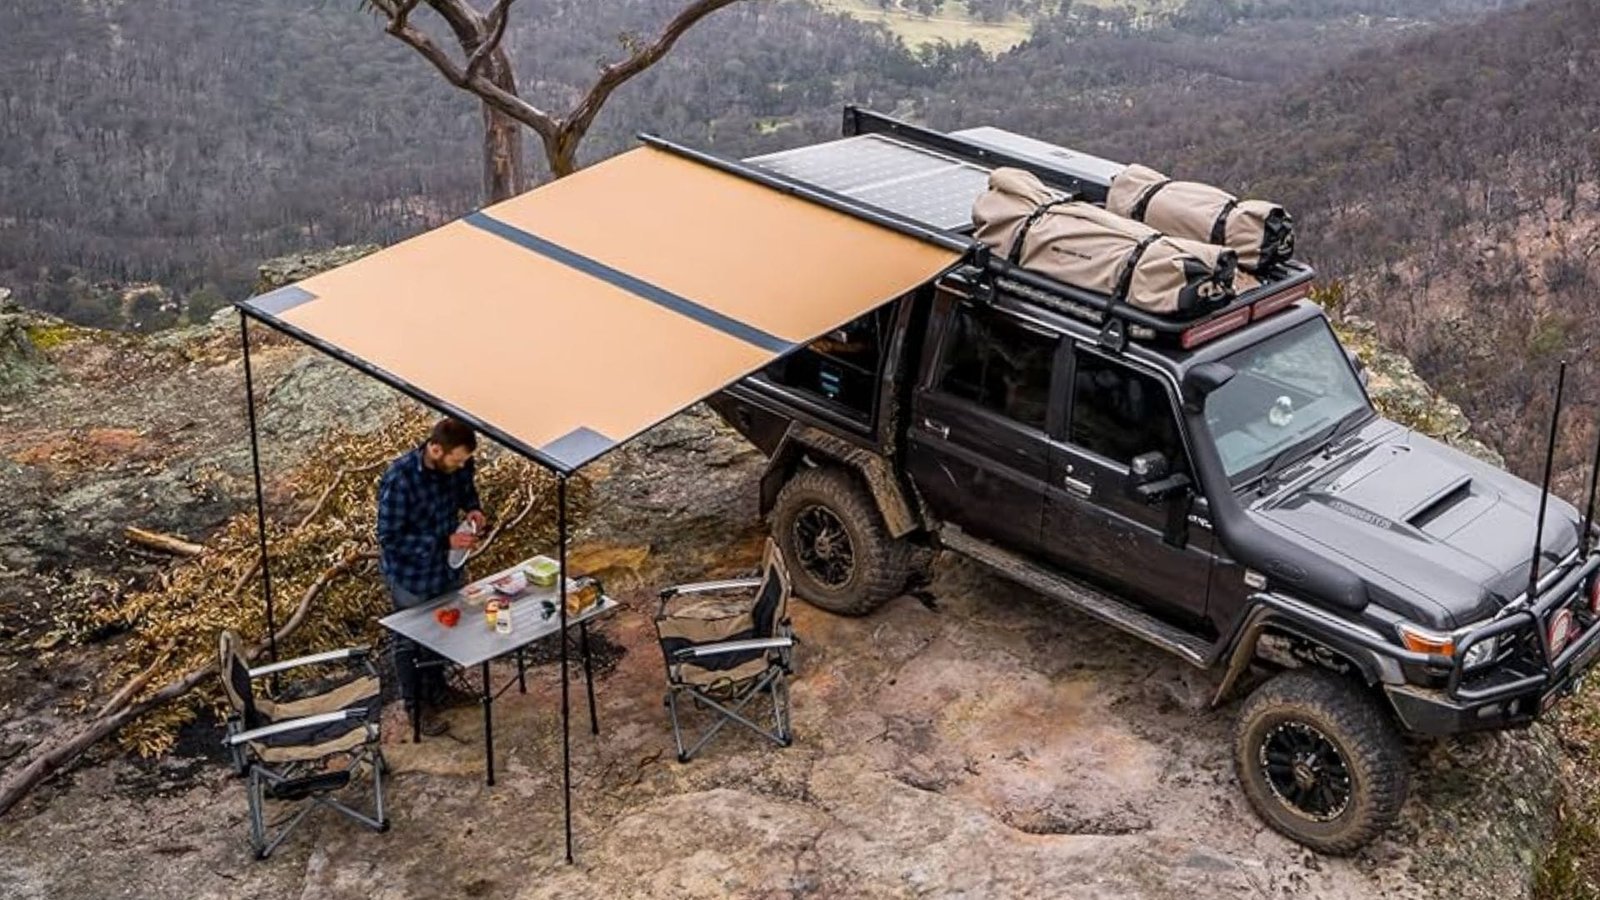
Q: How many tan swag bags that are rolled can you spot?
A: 2